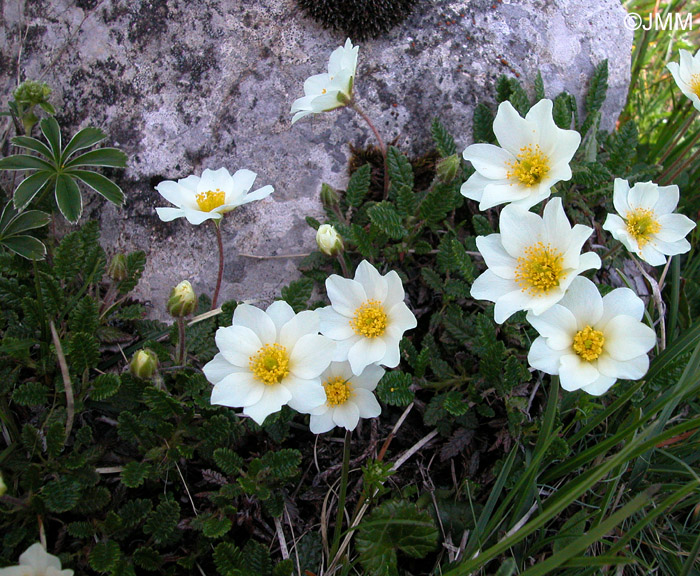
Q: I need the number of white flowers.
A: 11